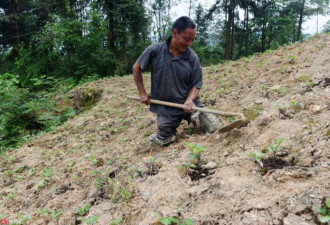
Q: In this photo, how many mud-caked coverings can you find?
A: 2